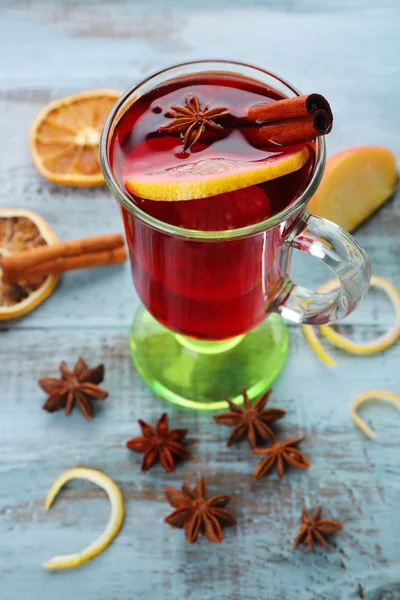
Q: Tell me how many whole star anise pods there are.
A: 7